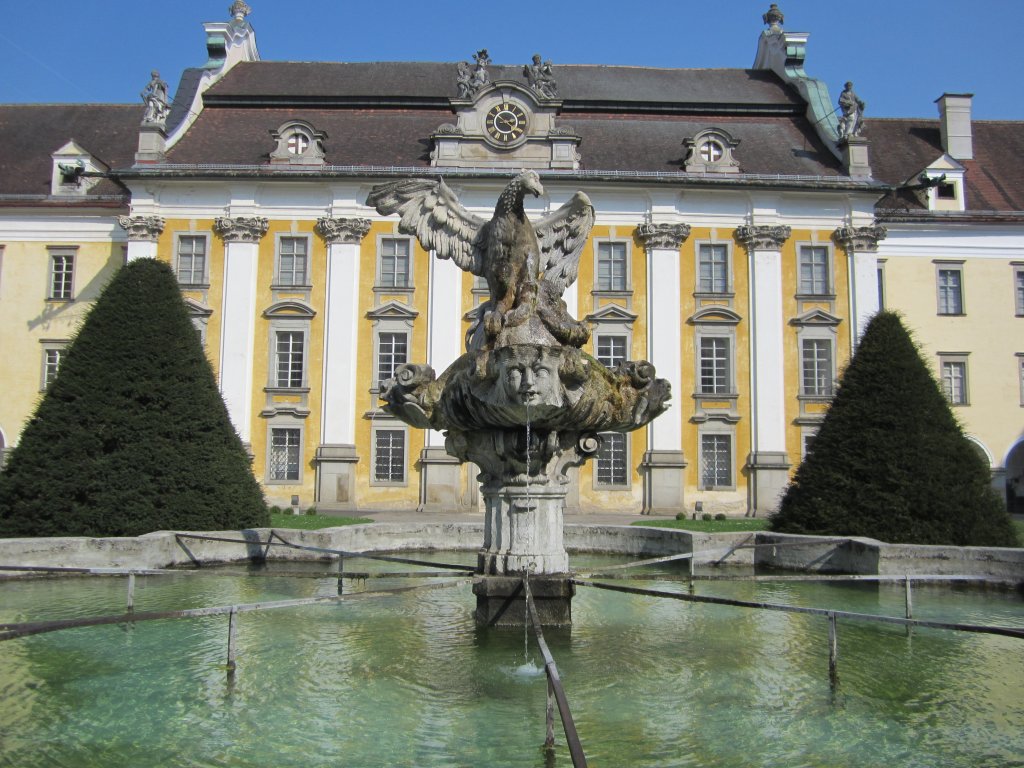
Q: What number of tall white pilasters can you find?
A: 8